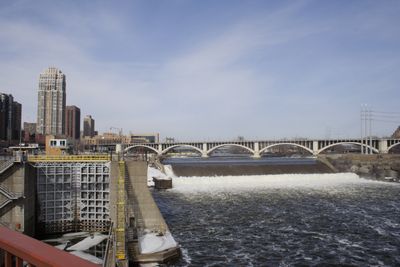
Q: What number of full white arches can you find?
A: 5